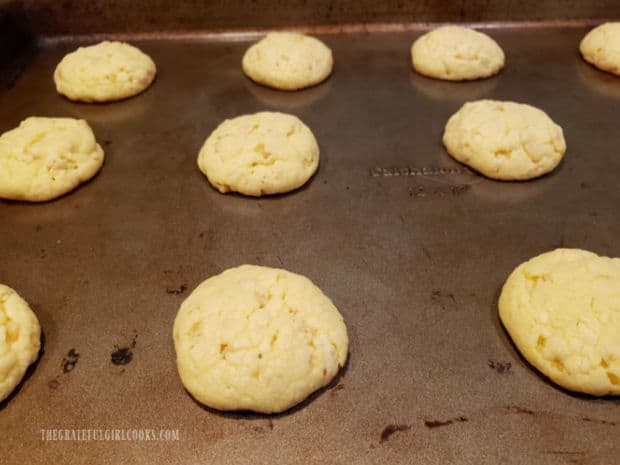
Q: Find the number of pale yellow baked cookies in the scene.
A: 10